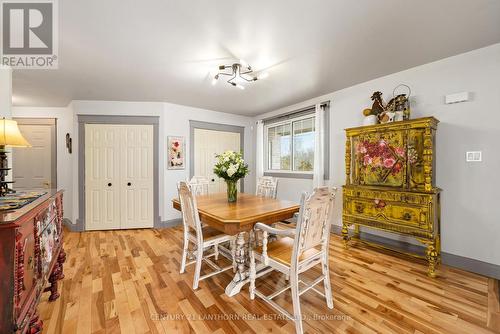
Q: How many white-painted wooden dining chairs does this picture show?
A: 4